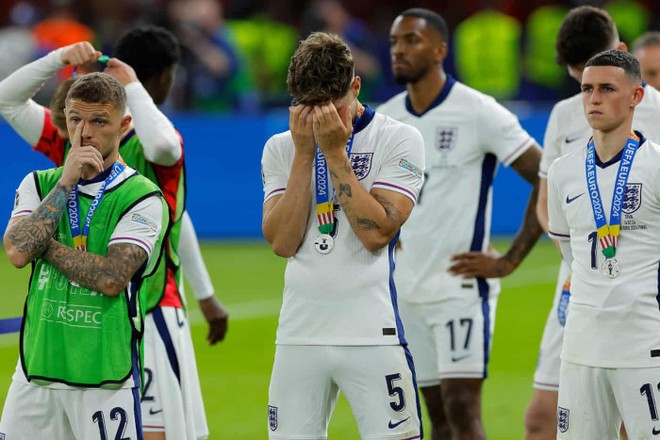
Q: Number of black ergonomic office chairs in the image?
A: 0